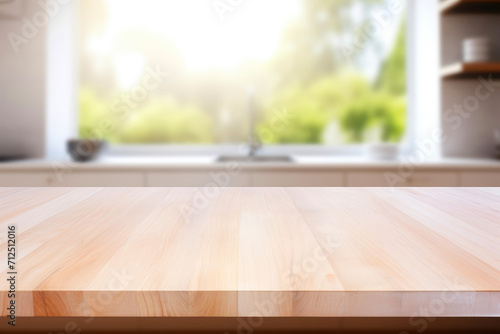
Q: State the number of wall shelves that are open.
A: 2